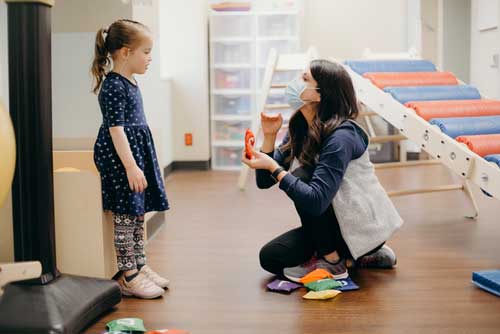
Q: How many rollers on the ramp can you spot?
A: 7